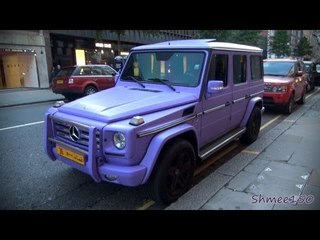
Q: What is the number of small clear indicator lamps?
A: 2